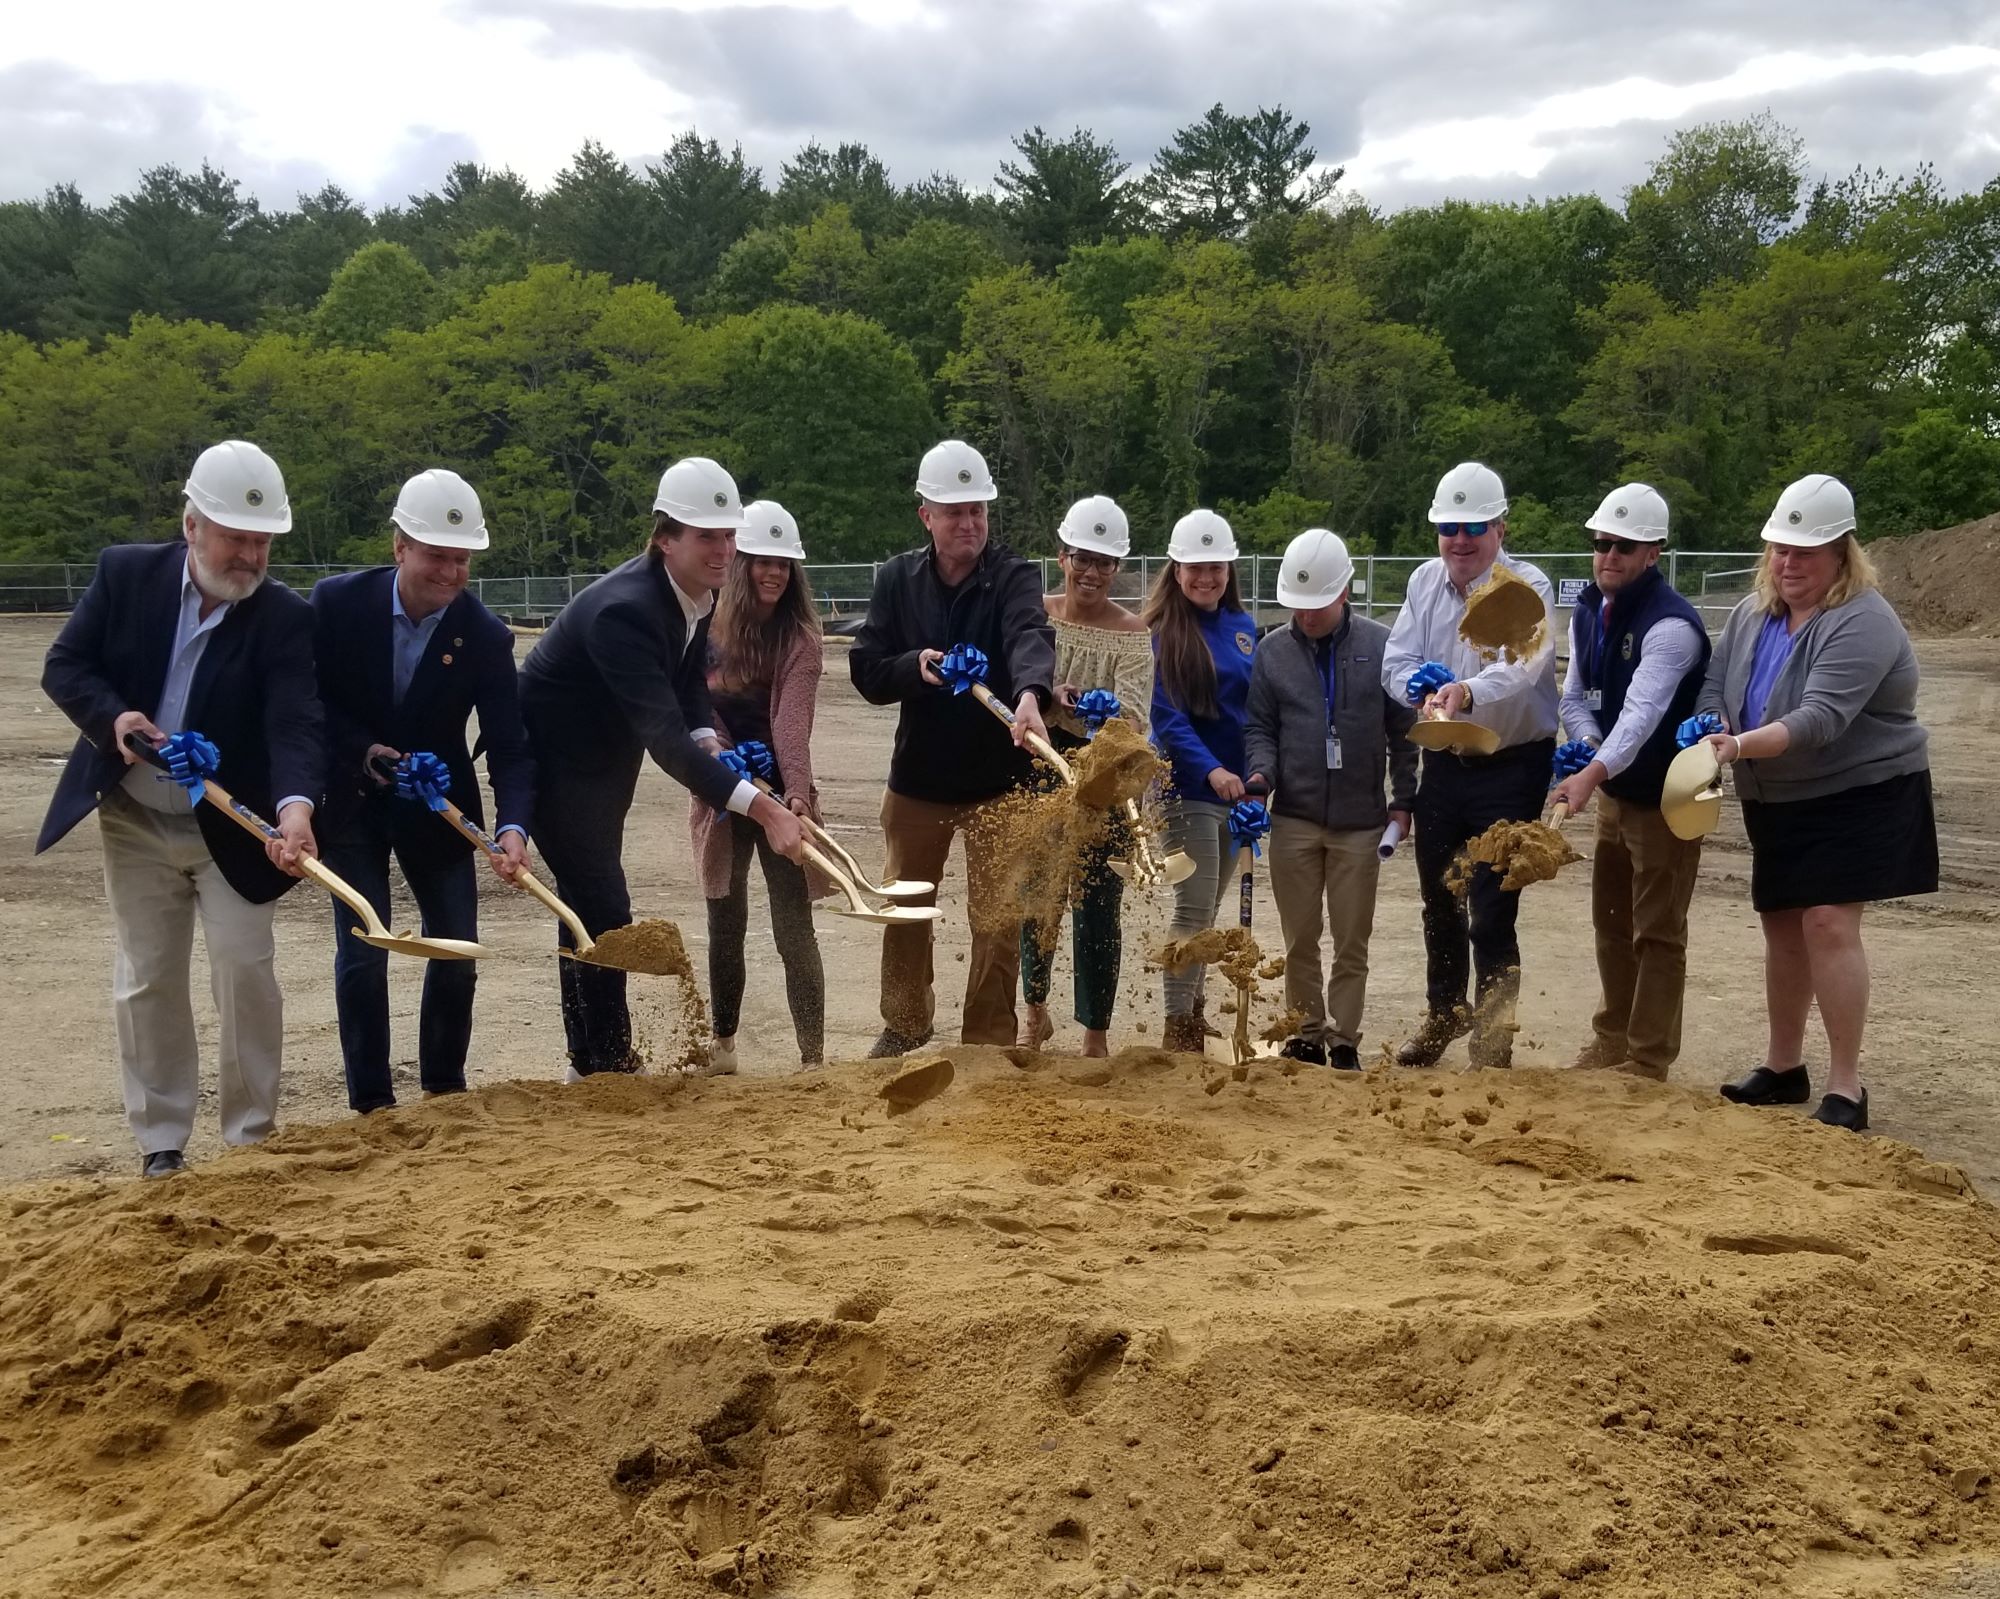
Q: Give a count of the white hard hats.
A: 11